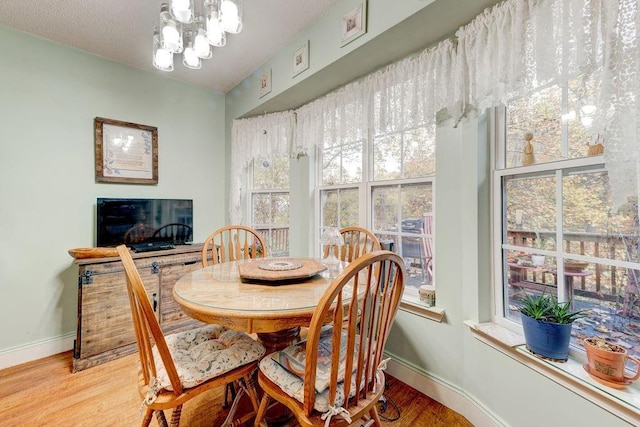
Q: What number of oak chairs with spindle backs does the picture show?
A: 4